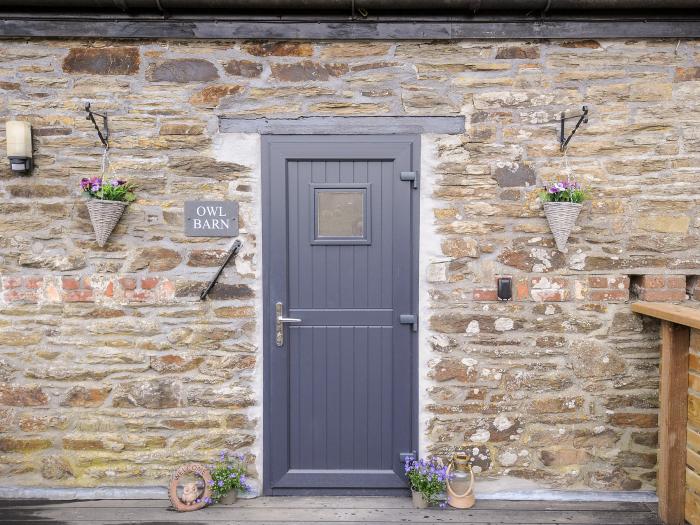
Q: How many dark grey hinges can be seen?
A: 3